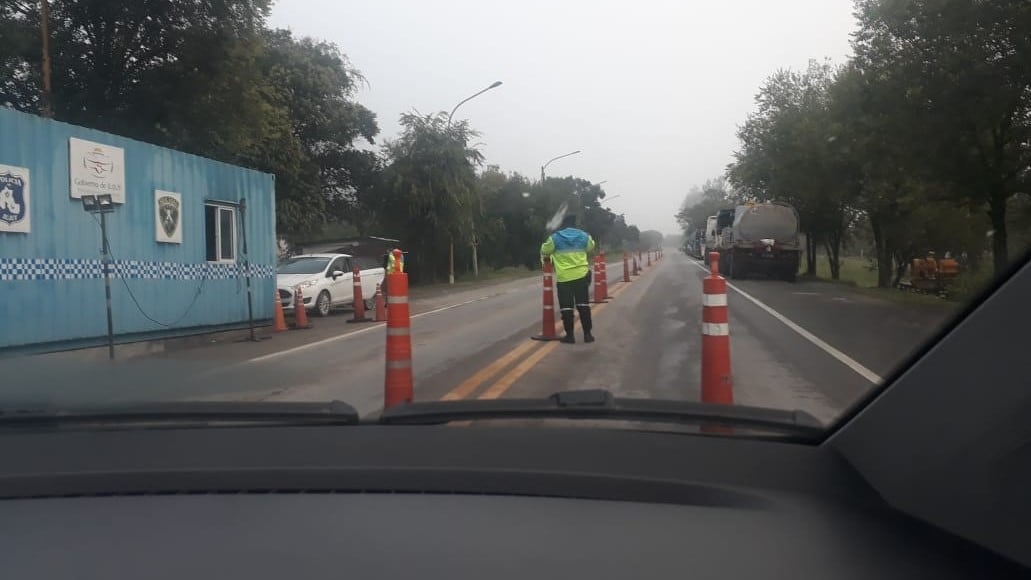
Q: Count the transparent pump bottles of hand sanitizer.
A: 0